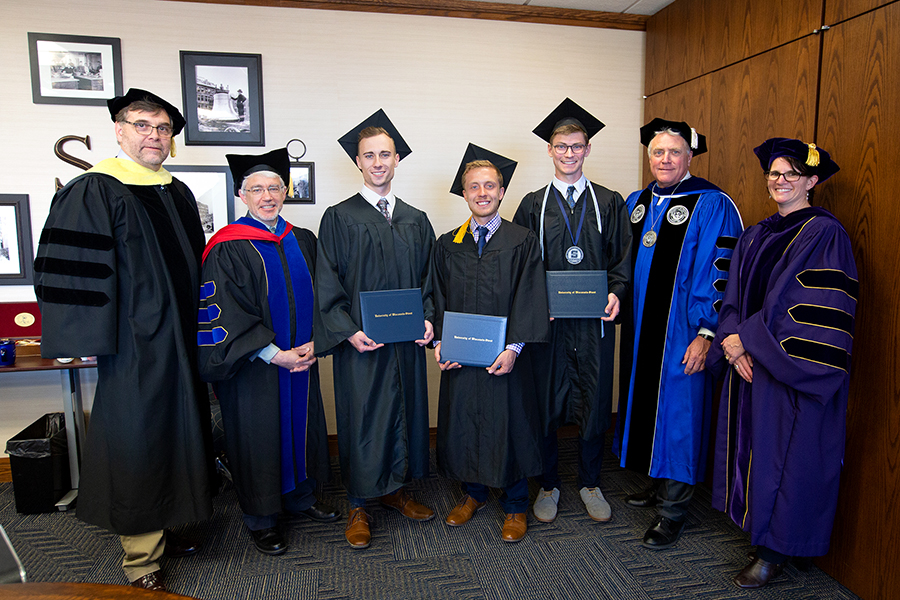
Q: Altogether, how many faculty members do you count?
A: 4